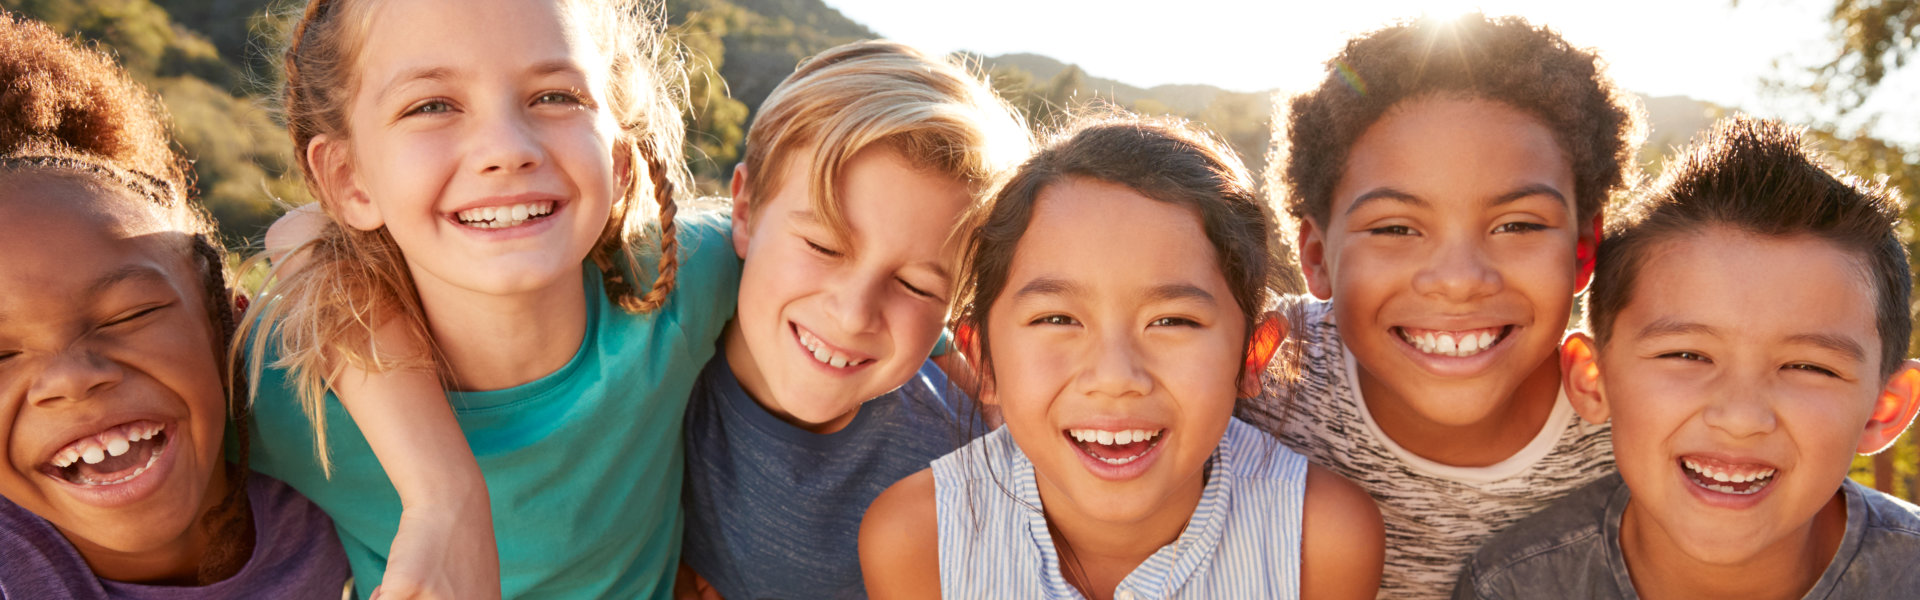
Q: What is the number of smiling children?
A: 6